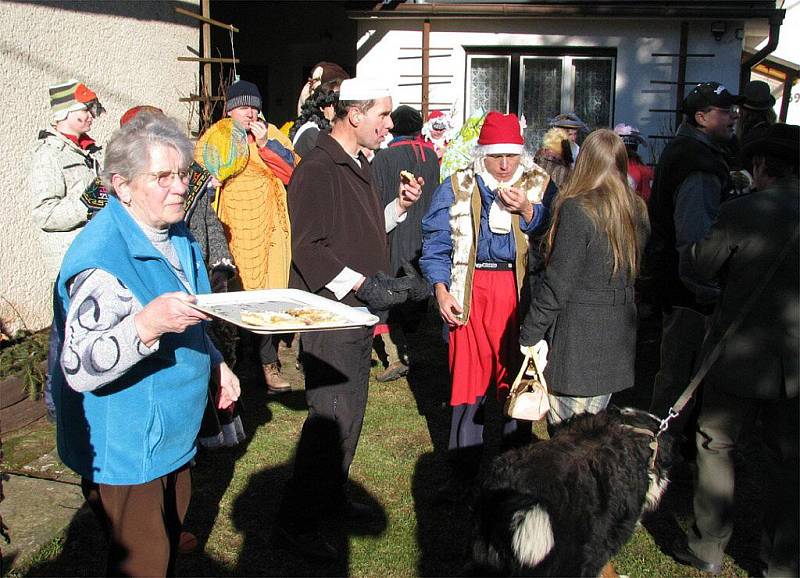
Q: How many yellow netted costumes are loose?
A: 1